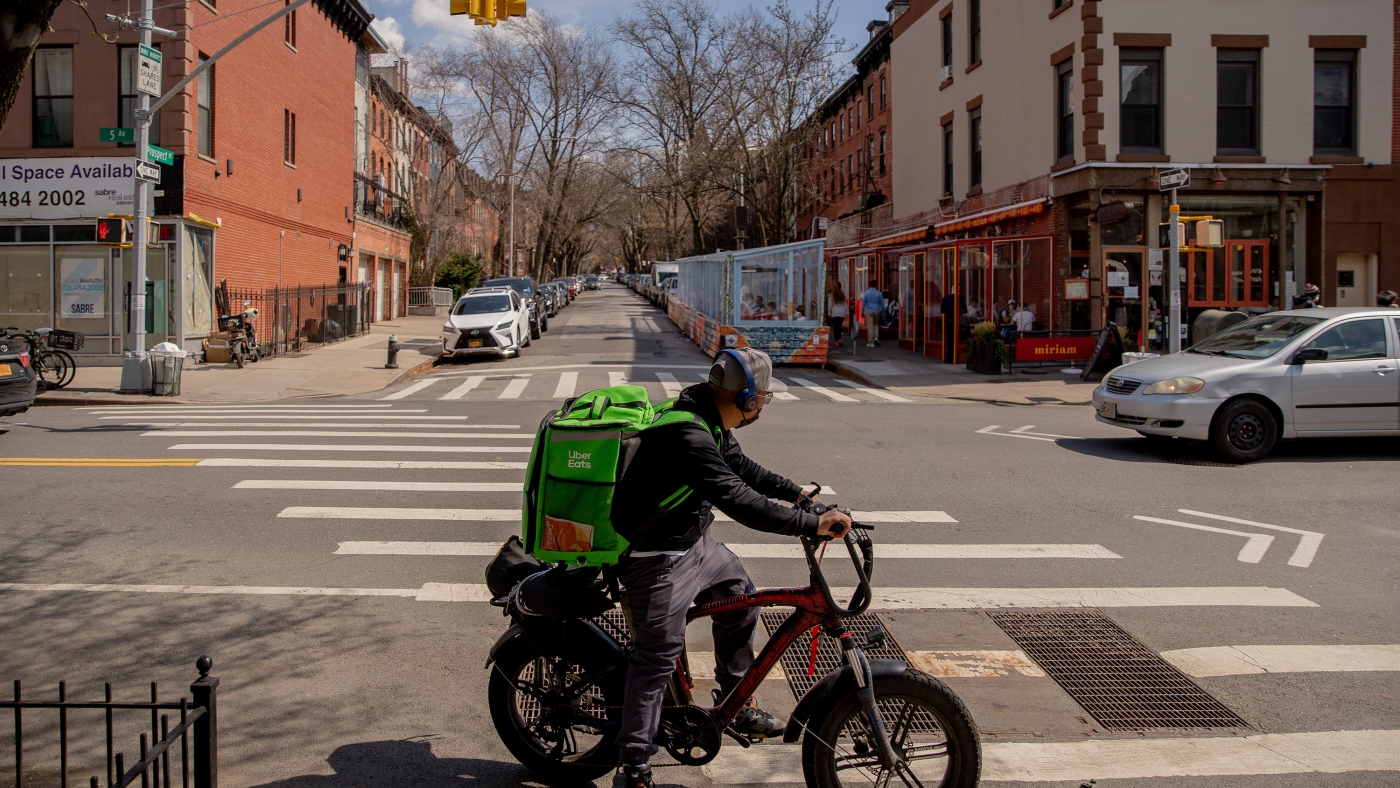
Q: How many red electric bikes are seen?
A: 1